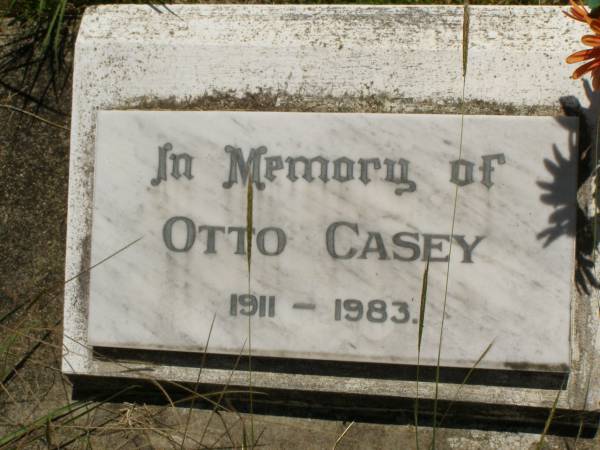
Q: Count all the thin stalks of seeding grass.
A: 3